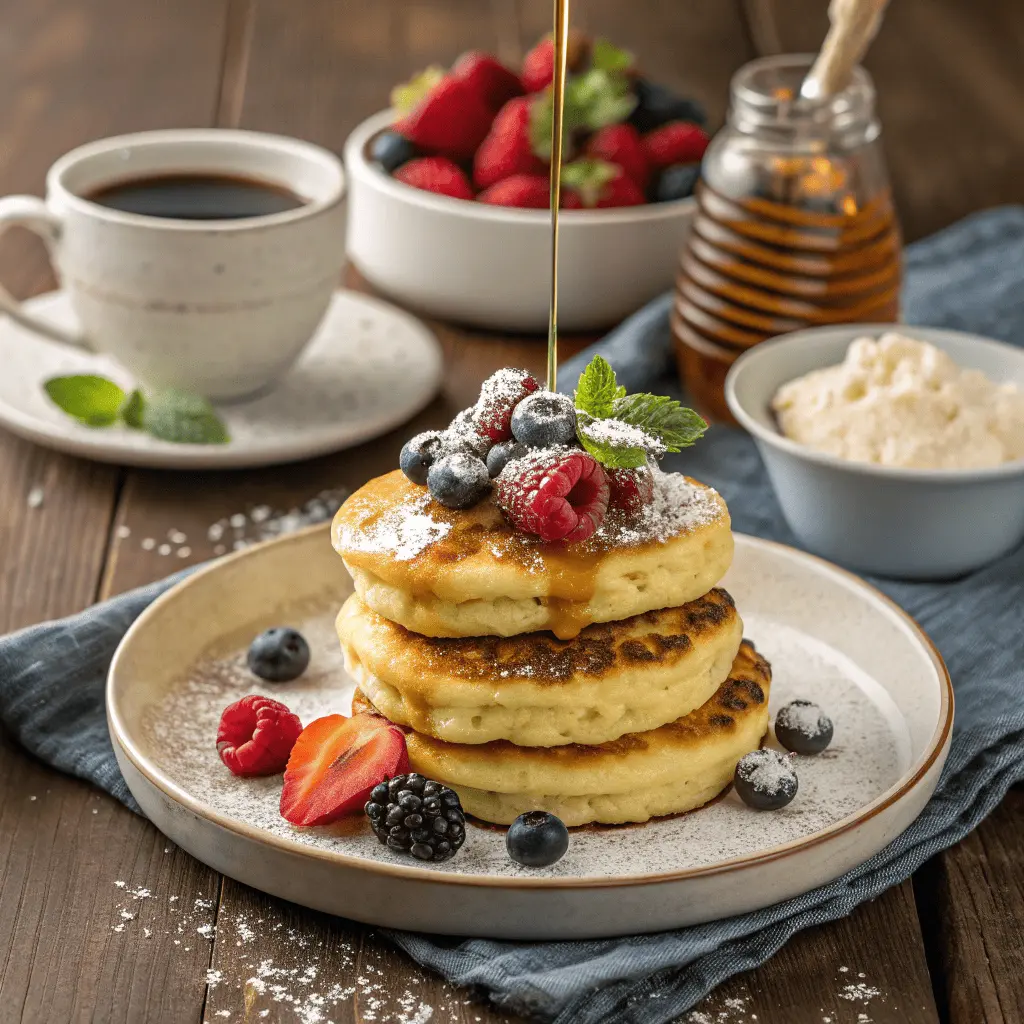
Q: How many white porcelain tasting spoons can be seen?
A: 0